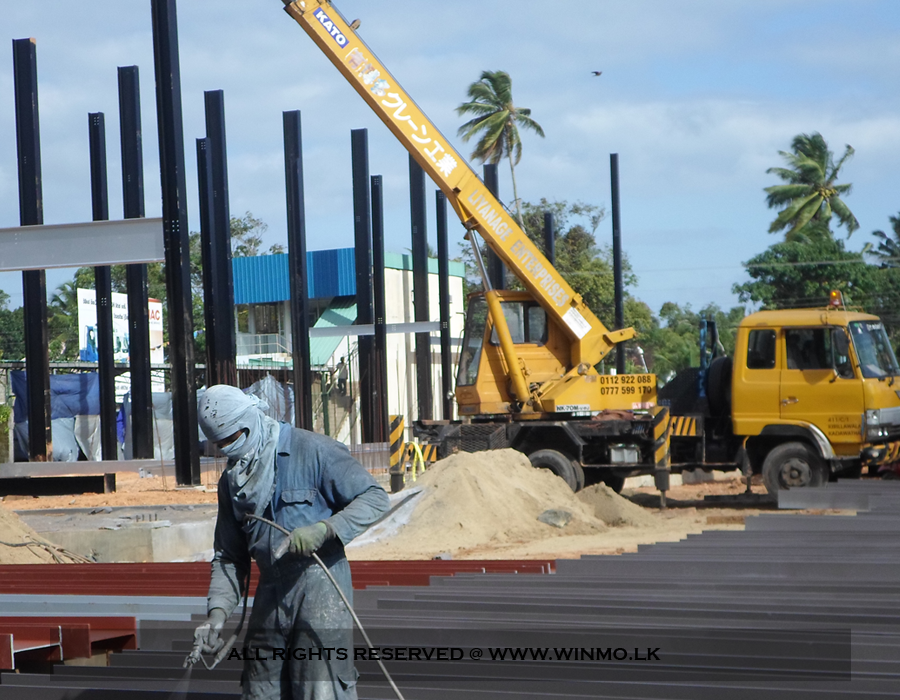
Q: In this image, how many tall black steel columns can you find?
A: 14